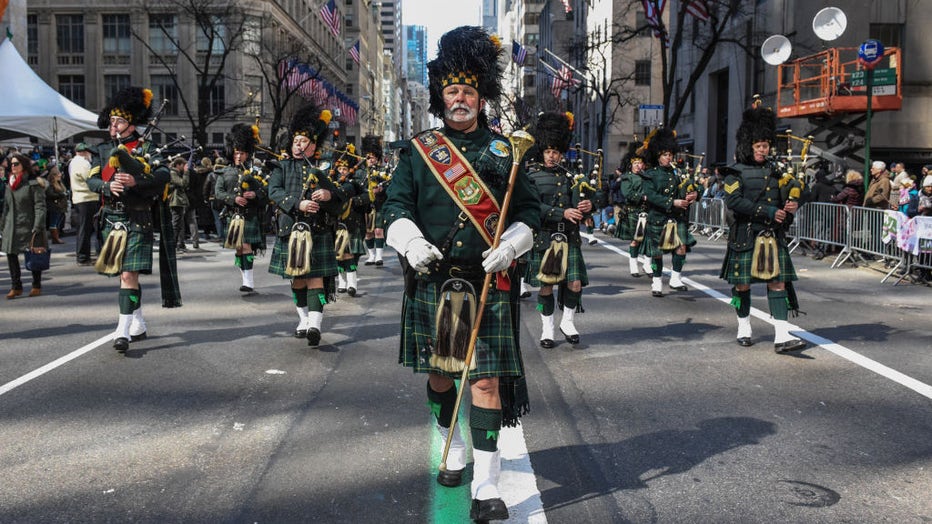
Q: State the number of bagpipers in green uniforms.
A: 9